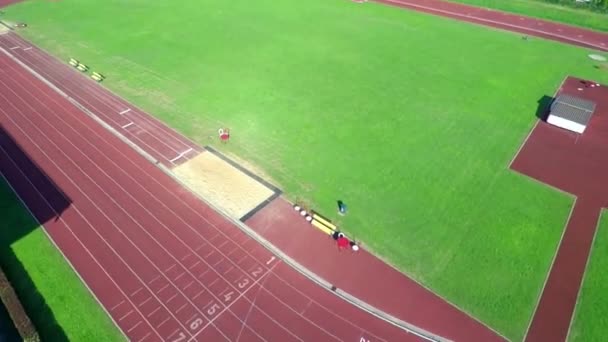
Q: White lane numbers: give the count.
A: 7